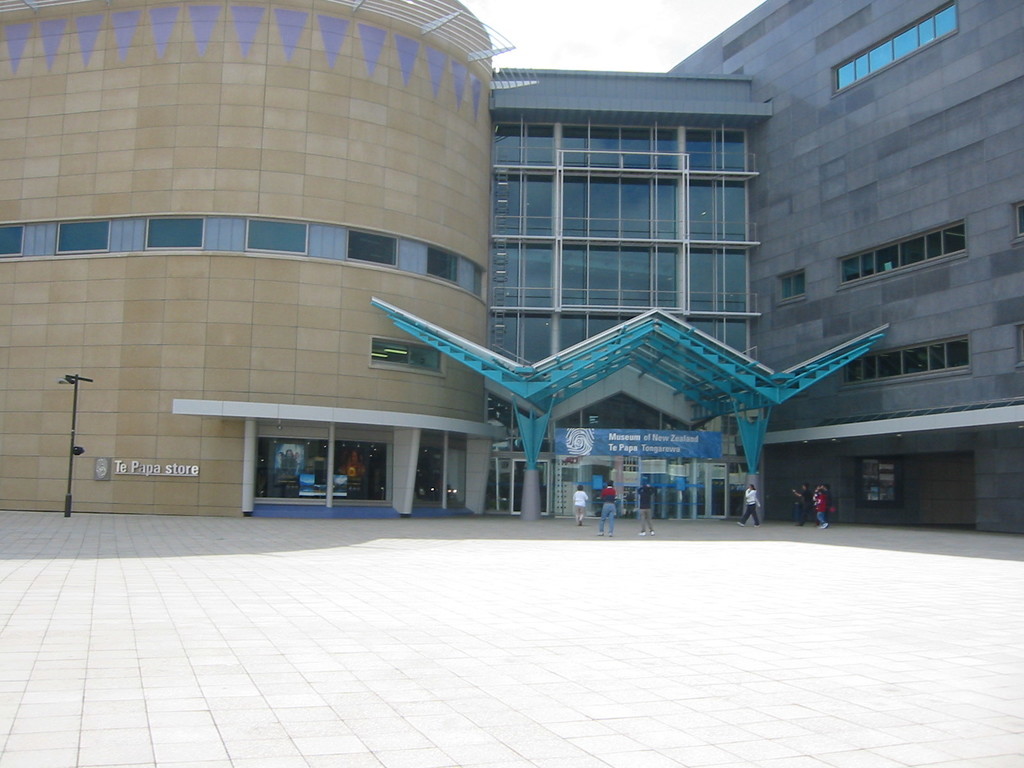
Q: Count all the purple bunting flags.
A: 14